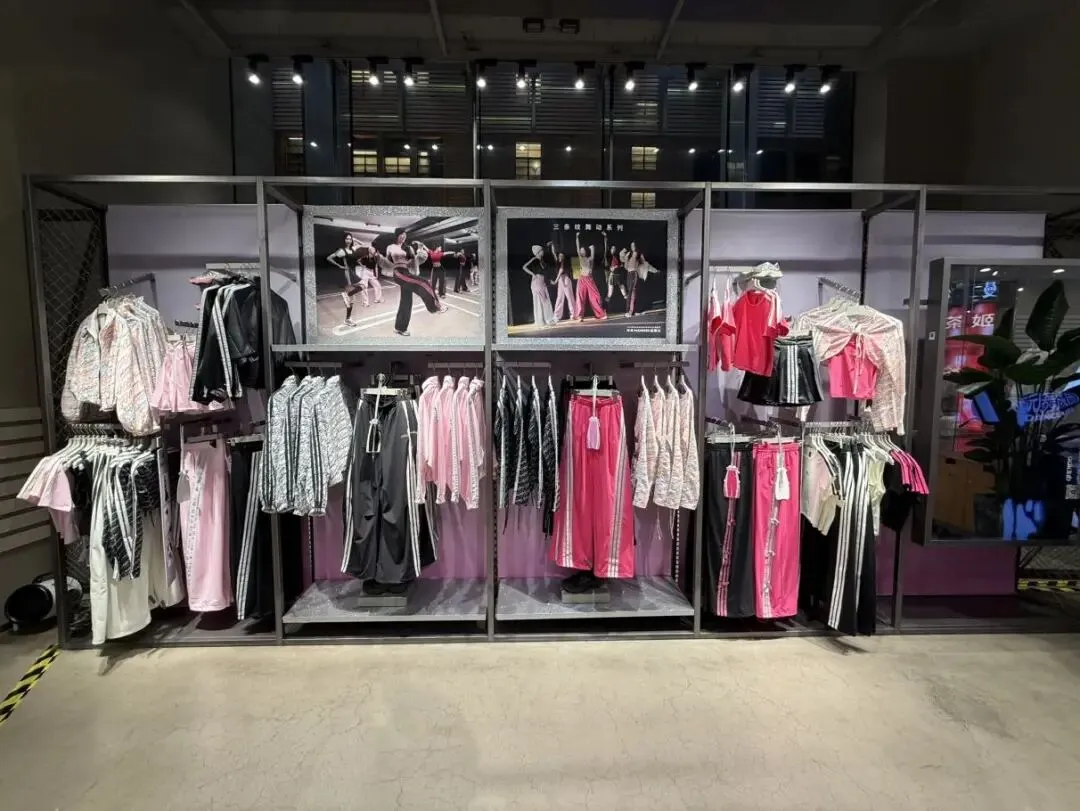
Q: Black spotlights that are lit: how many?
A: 12